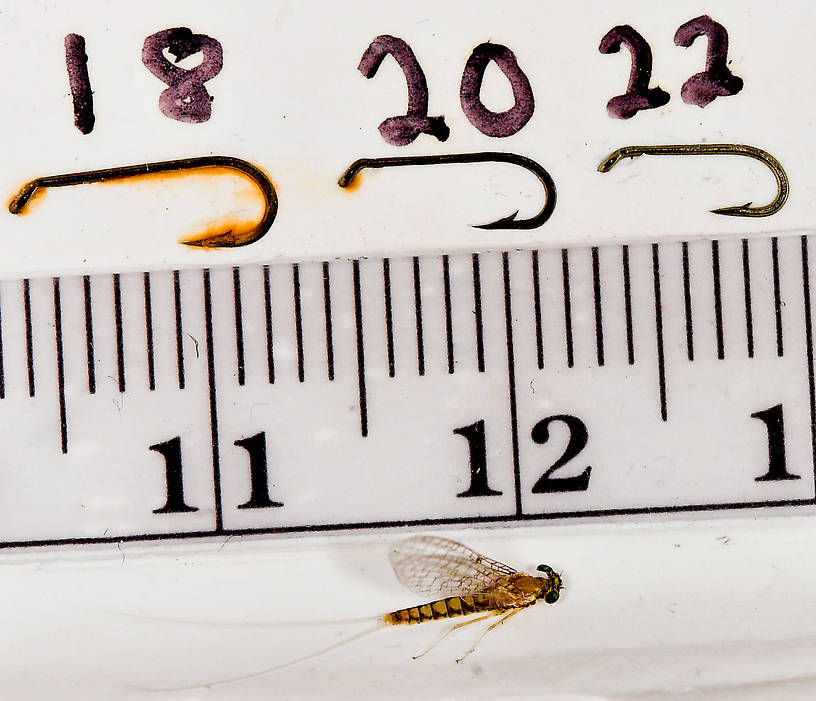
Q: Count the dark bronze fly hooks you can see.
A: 3